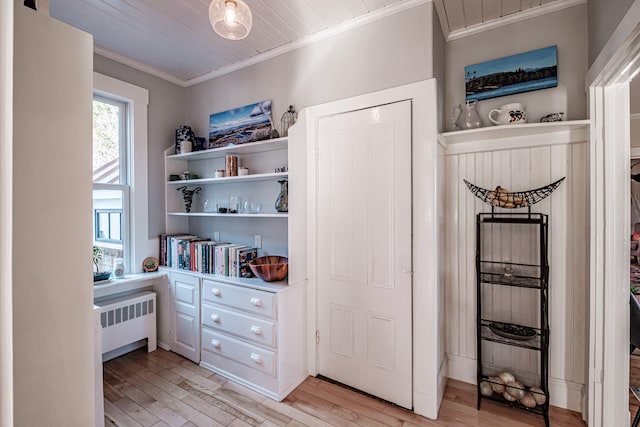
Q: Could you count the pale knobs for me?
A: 6